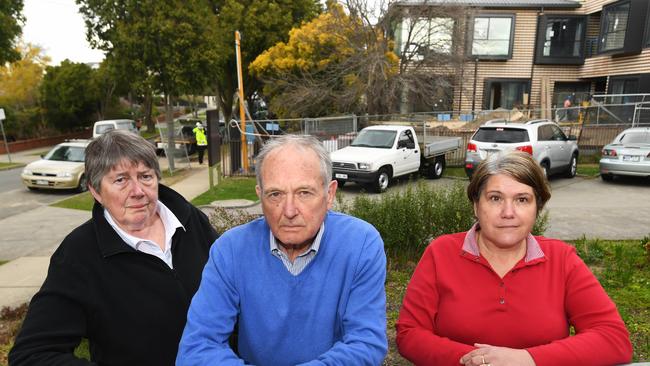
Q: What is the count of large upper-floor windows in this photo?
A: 4